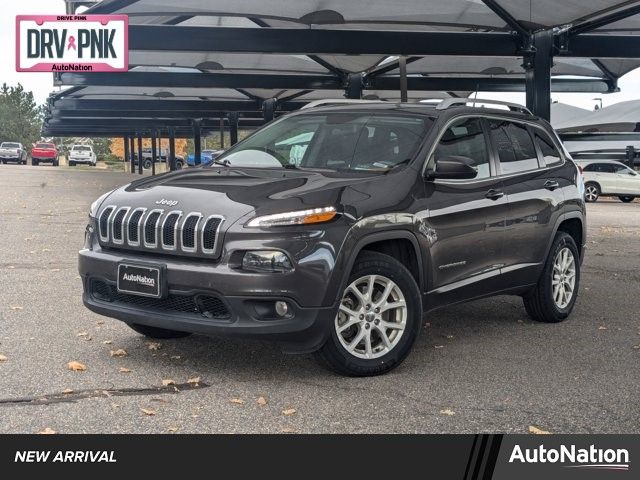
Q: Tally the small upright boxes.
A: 7